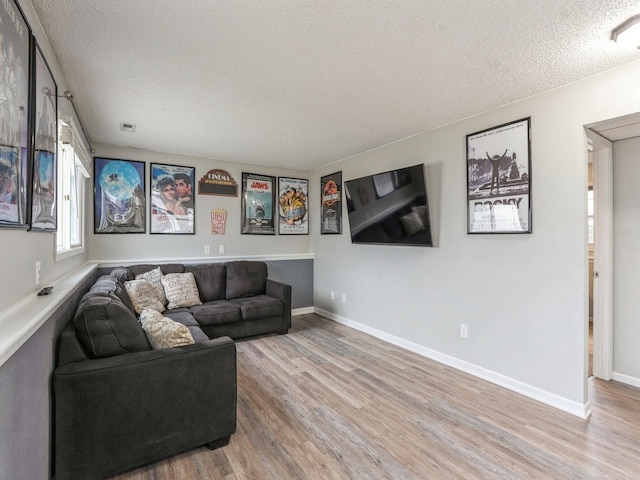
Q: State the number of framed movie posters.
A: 8